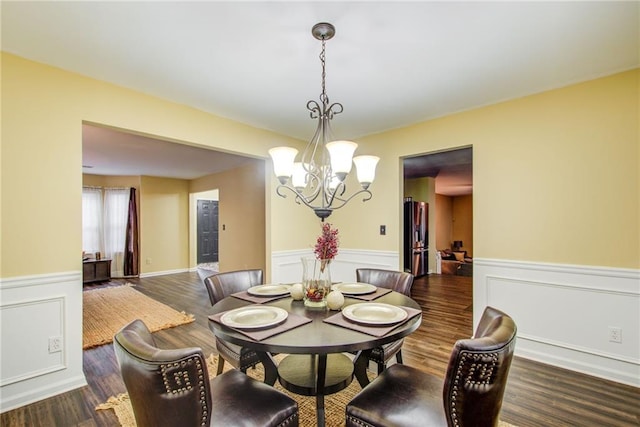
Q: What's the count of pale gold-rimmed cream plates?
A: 4